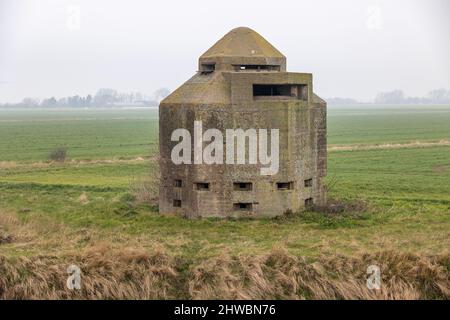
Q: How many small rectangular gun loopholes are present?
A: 8